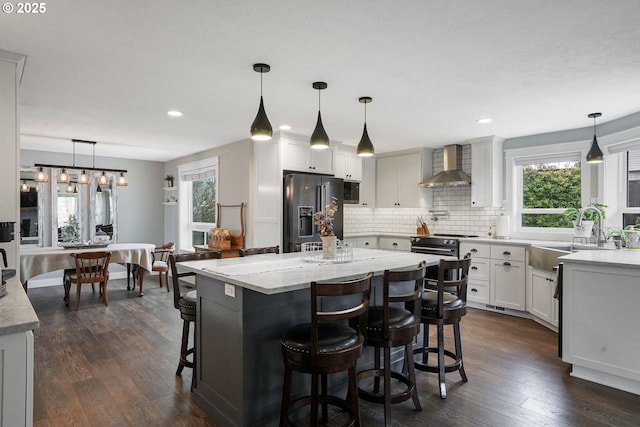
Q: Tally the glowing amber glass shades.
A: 5